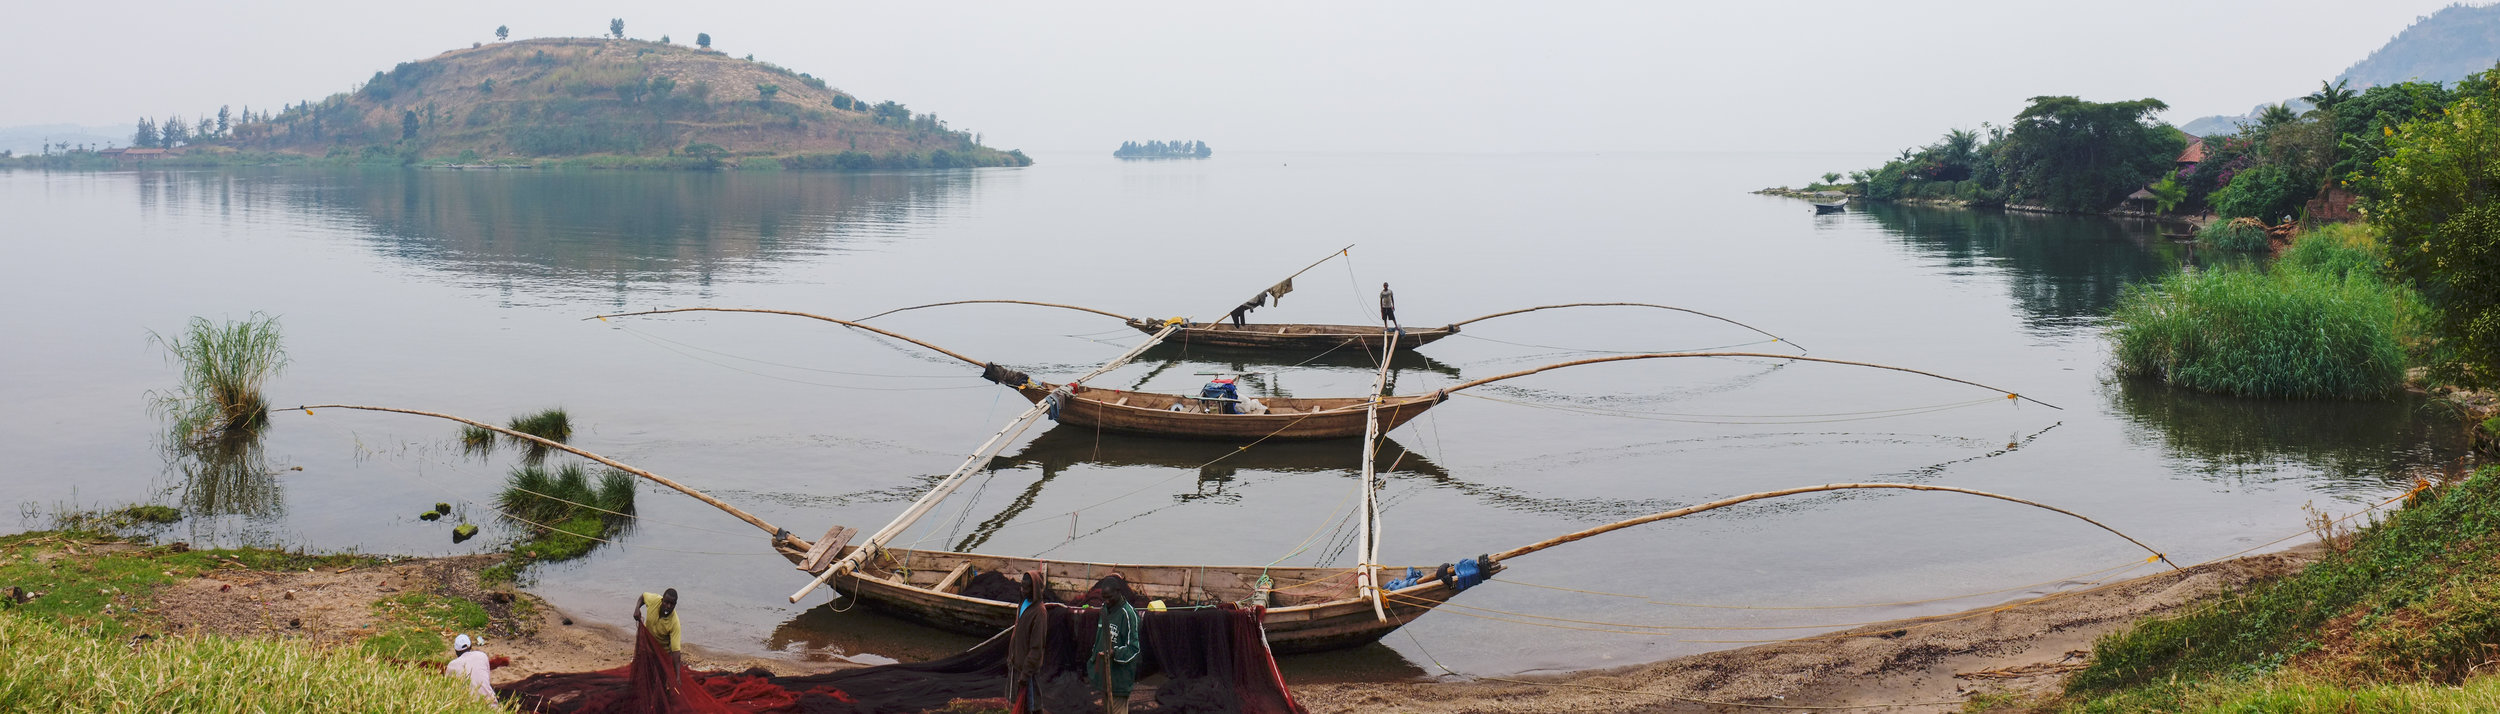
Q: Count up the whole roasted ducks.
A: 0